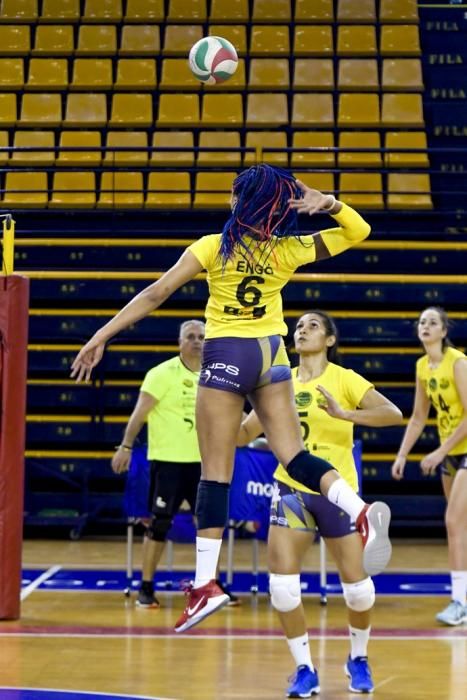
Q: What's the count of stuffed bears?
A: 0